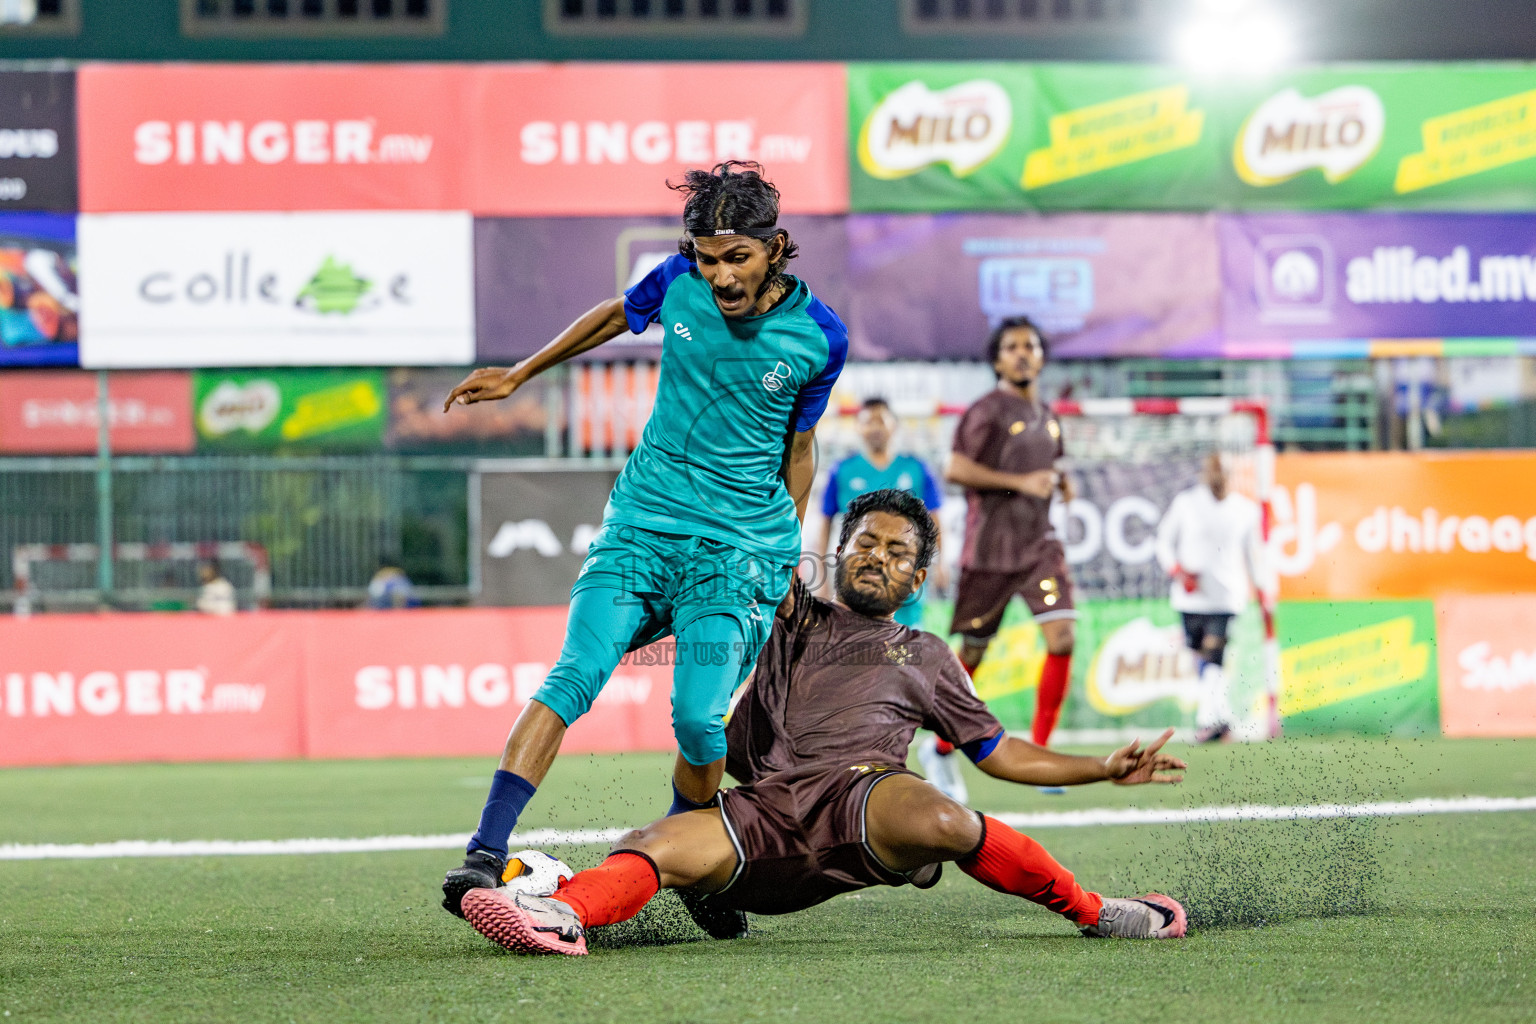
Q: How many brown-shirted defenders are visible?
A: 2